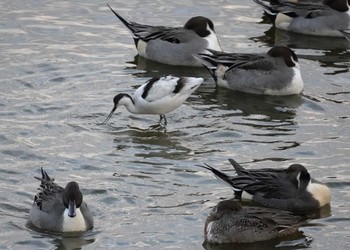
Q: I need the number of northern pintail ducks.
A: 6